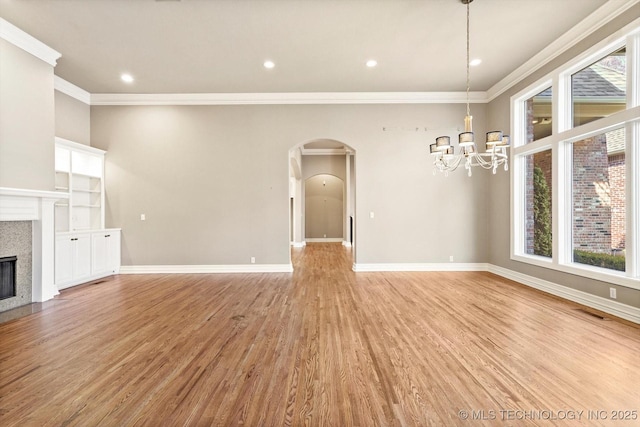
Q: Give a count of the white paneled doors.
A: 4